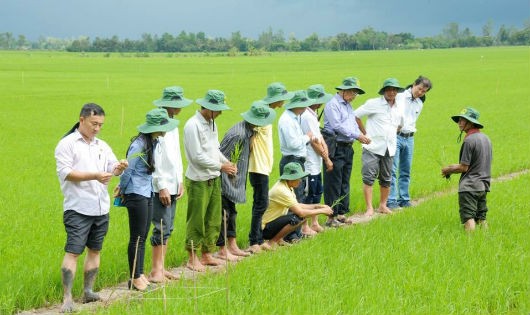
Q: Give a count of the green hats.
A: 11